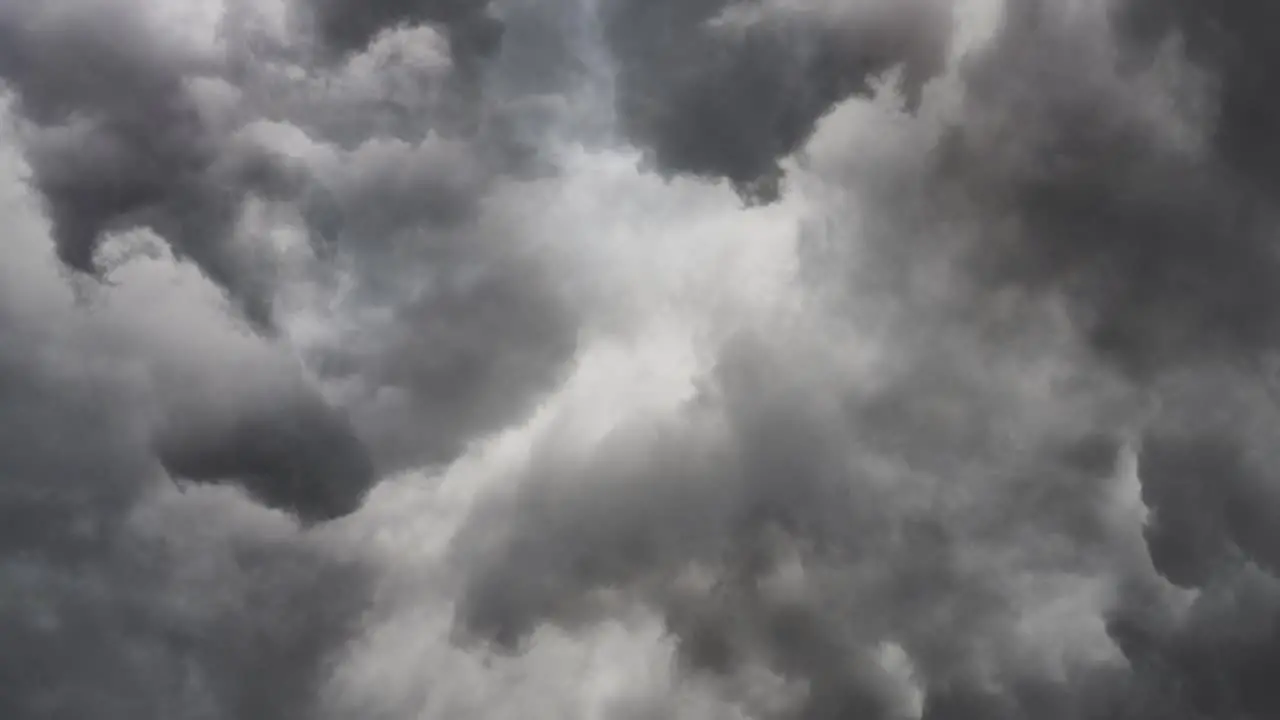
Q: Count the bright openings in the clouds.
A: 1